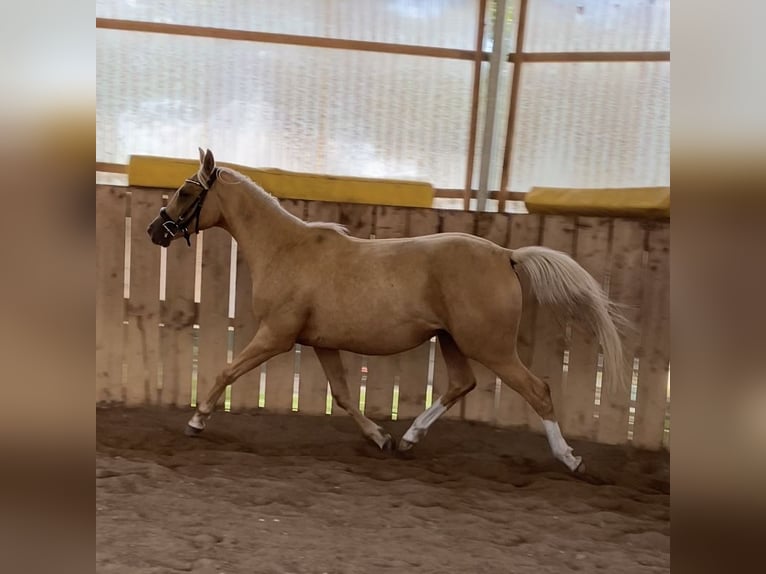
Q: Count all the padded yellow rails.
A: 2